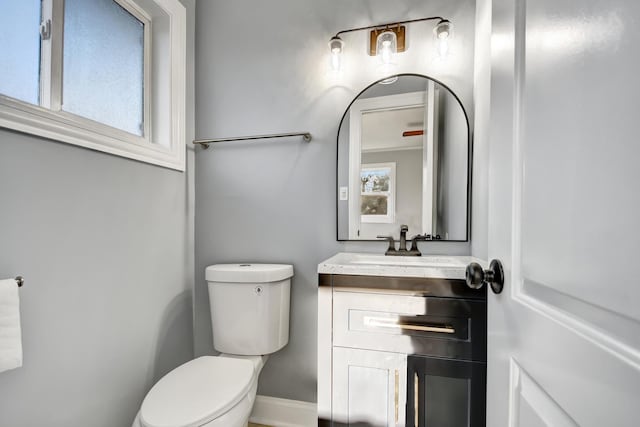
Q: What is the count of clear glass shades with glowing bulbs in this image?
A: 3